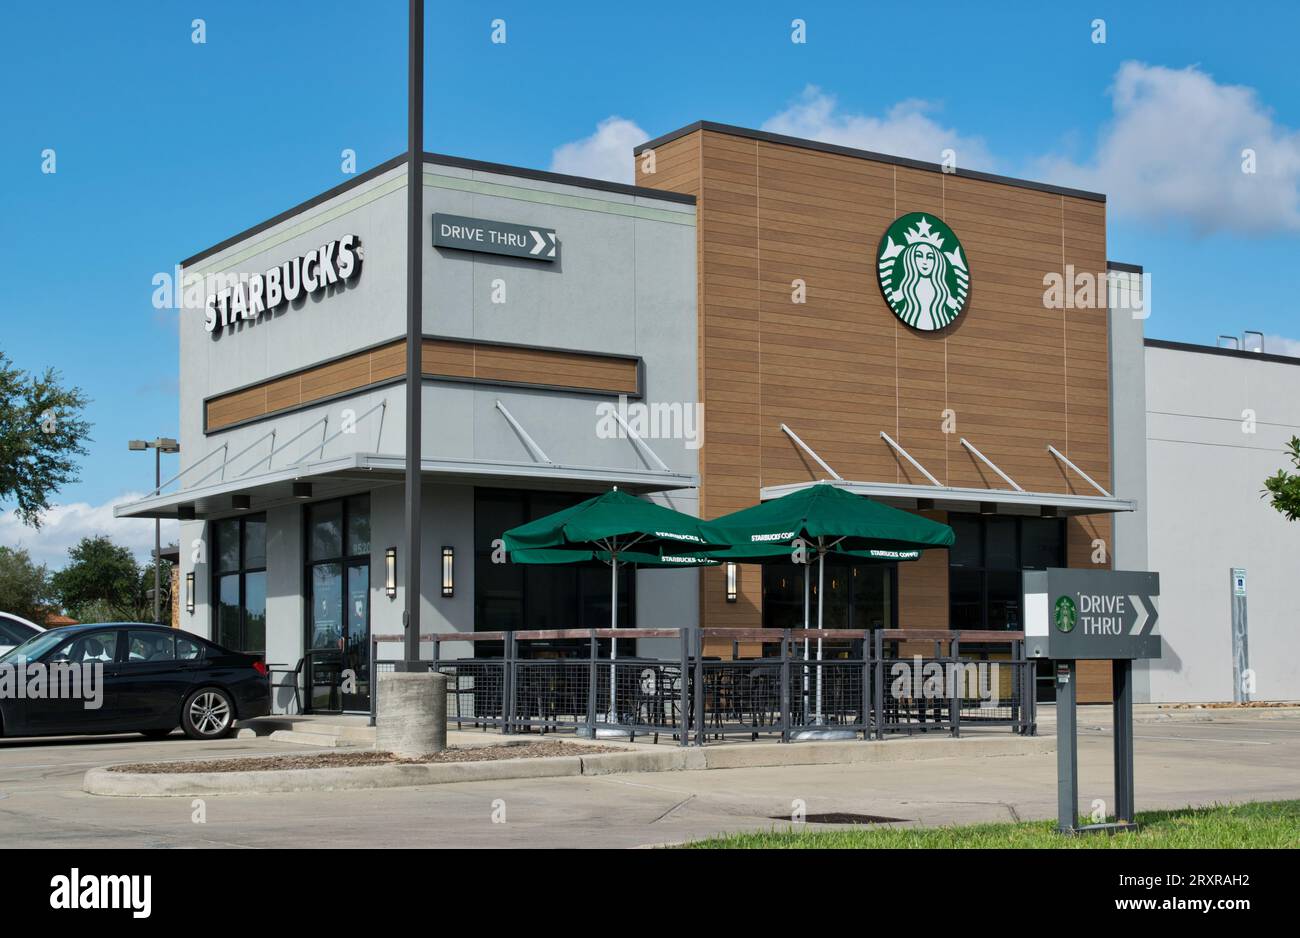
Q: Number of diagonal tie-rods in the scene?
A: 10